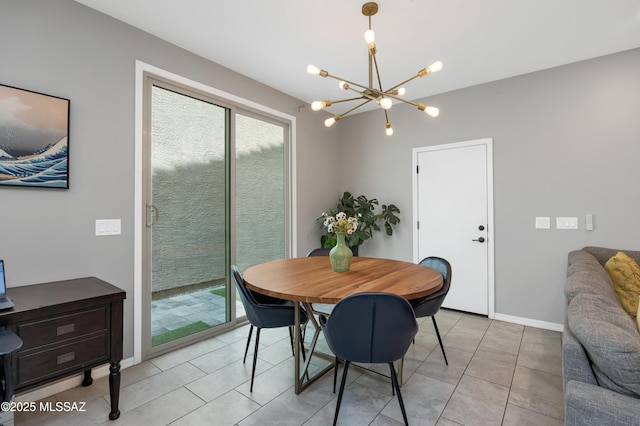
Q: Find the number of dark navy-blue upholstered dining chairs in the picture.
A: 4